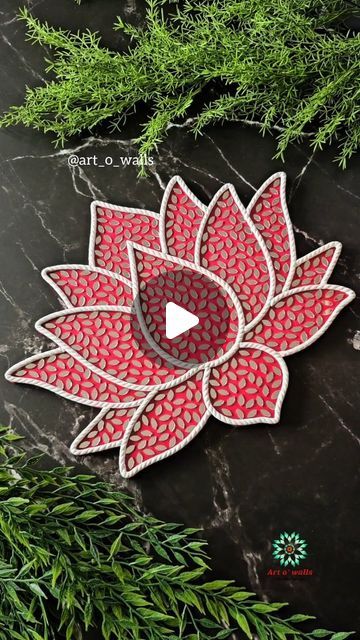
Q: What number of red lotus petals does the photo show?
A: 13